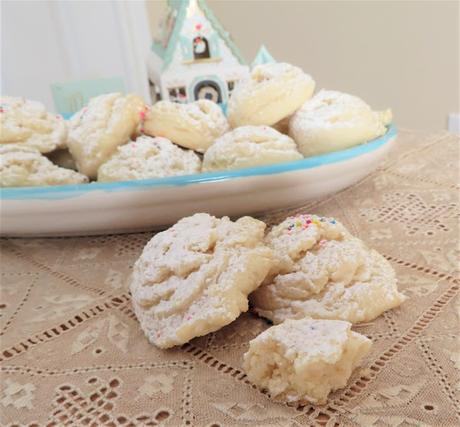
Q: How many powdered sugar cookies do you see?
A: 11